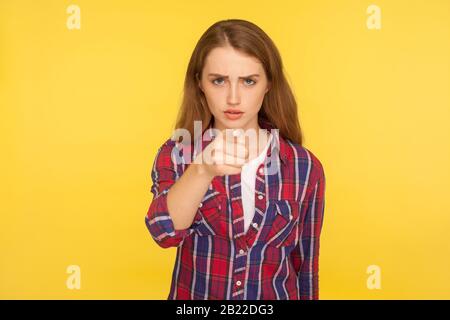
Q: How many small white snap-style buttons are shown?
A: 7